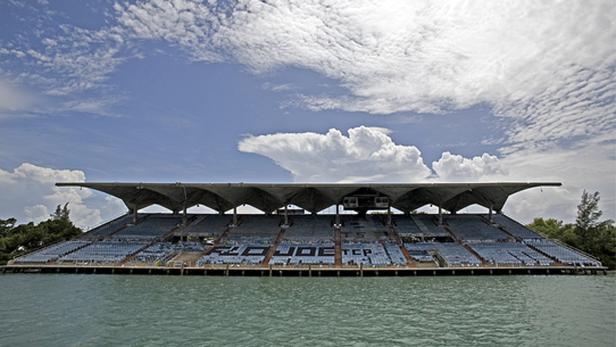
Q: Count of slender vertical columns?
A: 8